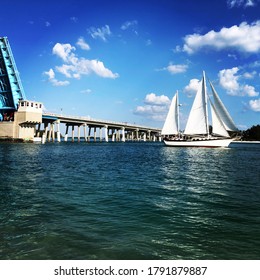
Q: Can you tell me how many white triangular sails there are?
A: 4